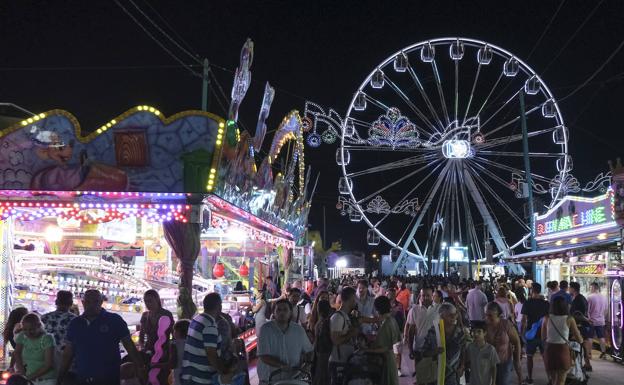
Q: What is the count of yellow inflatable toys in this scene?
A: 1